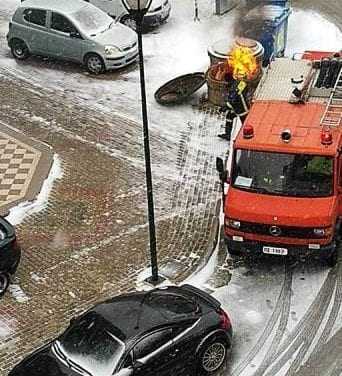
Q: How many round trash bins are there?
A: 2